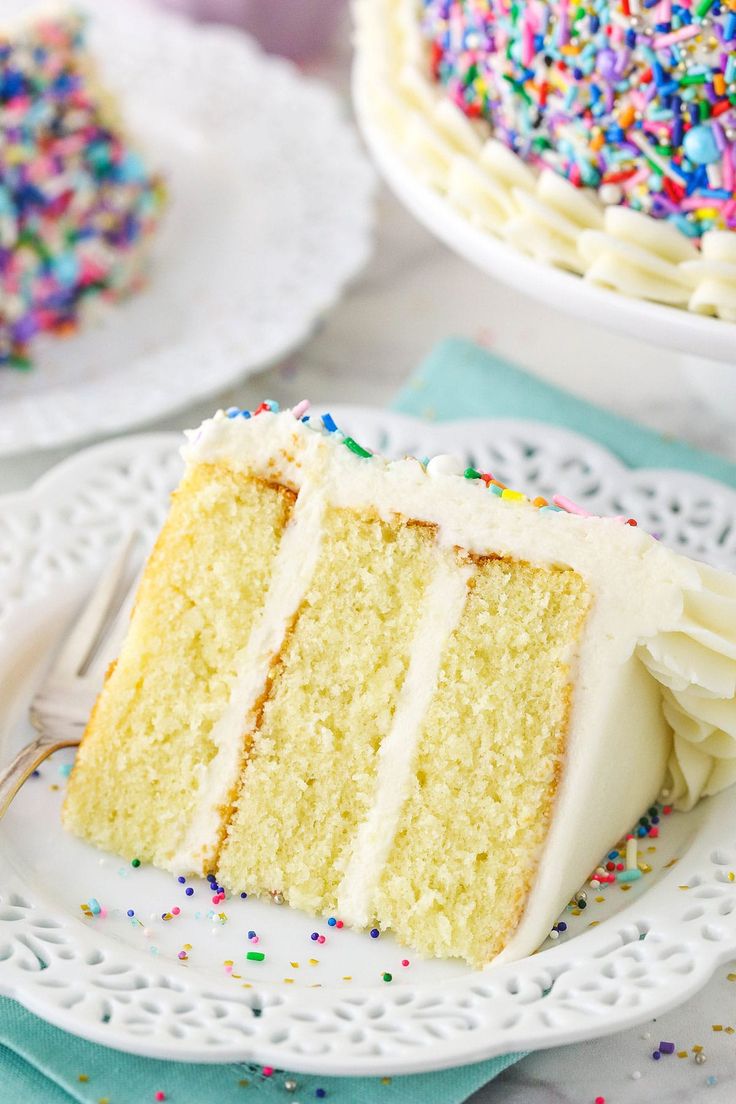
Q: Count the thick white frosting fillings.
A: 2